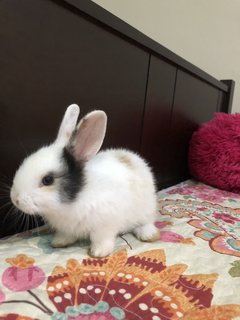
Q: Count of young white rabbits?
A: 1